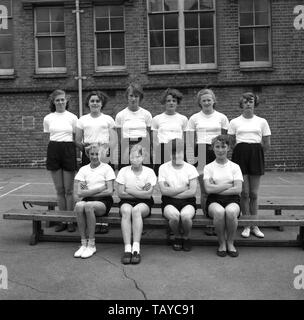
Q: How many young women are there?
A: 10